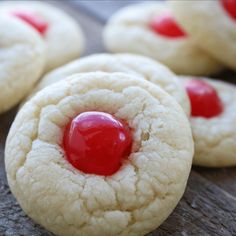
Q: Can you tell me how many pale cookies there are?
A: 7